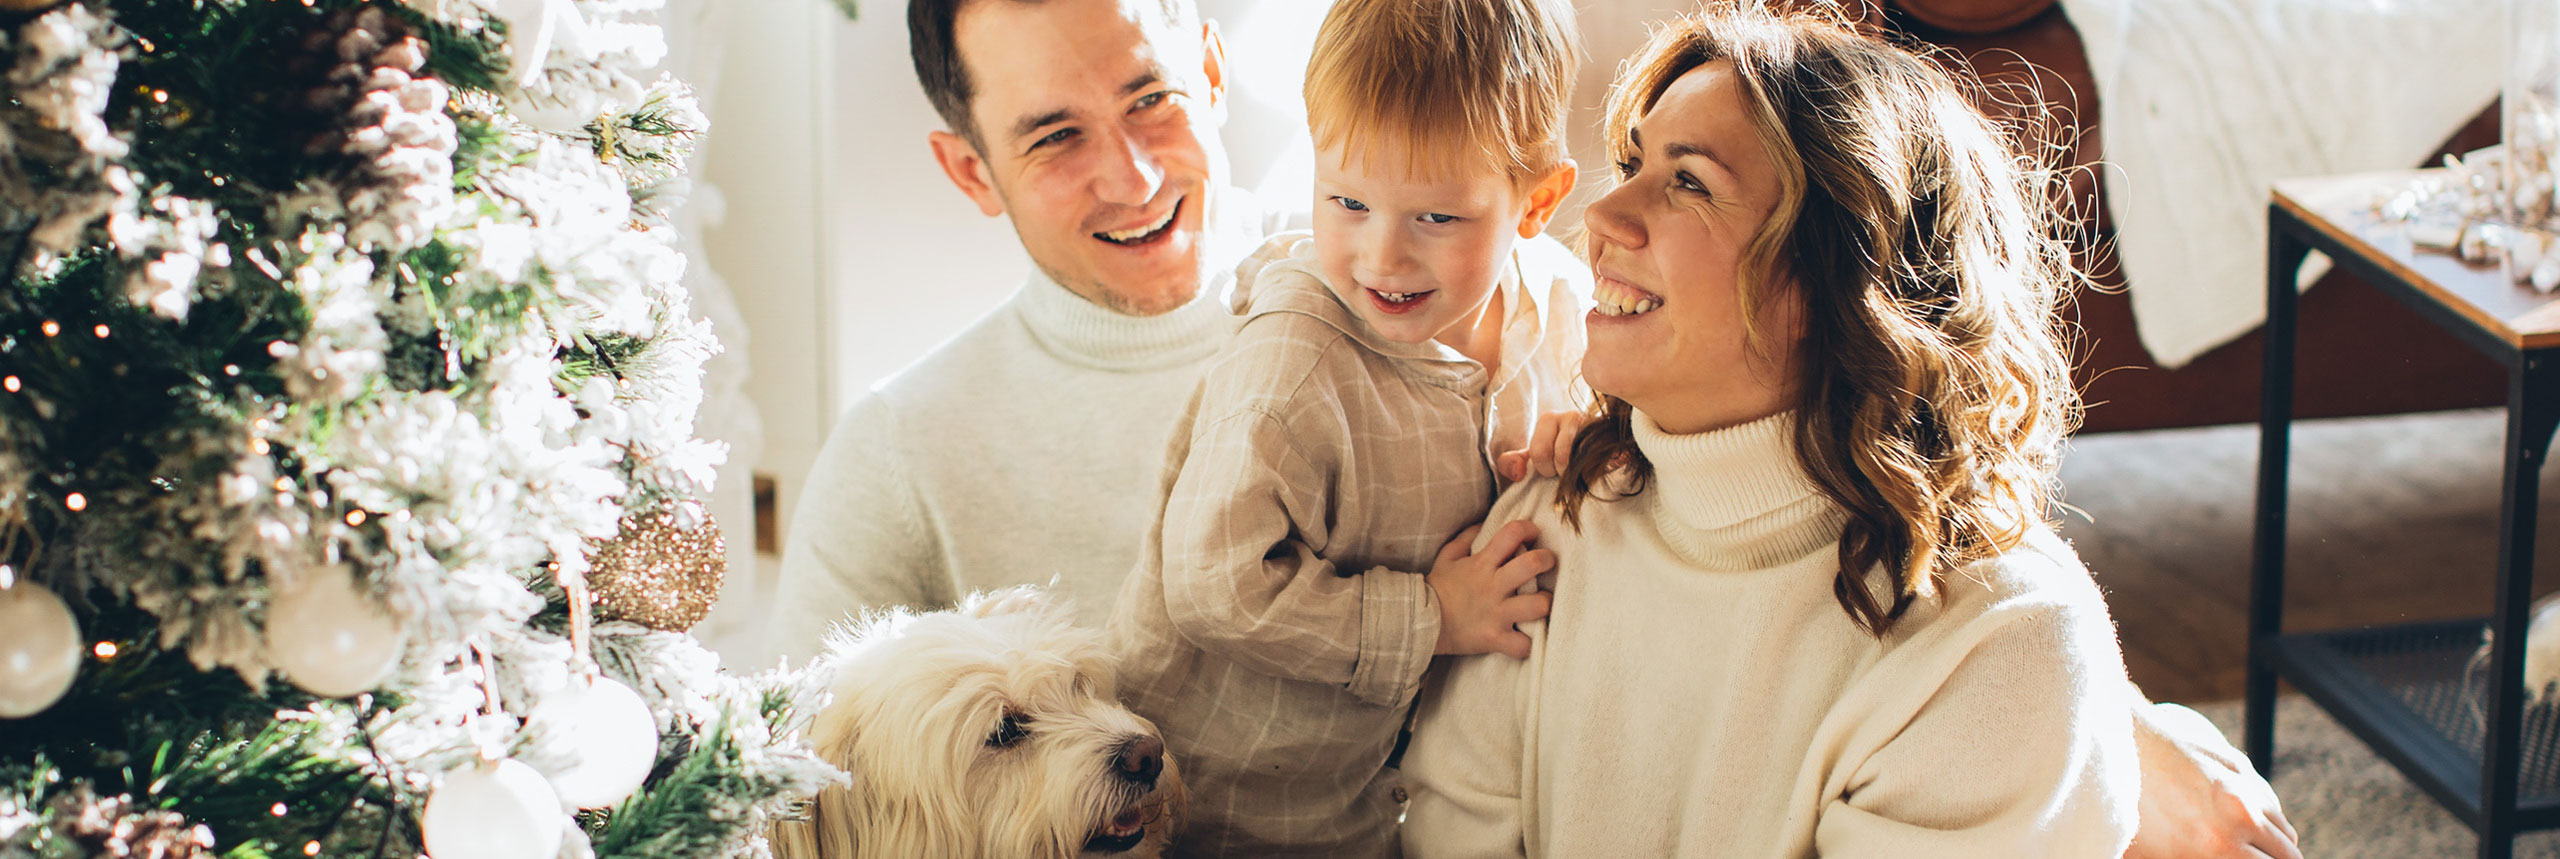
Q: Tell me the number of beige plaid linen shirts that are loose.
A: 1